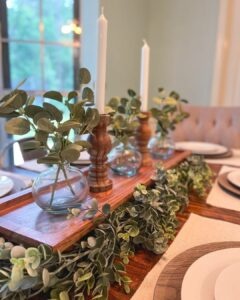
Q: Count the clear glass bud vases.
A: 3